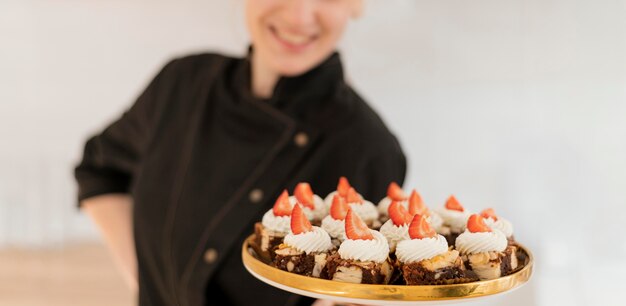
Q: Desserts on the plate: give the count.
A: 14